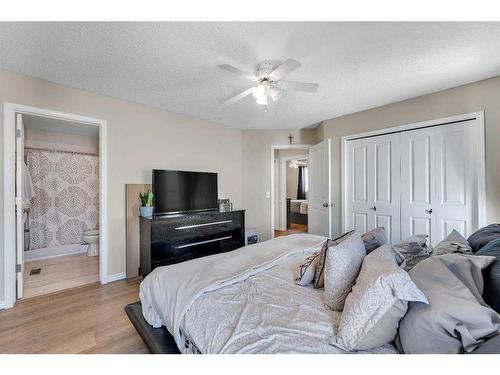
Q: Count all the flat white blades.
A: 4